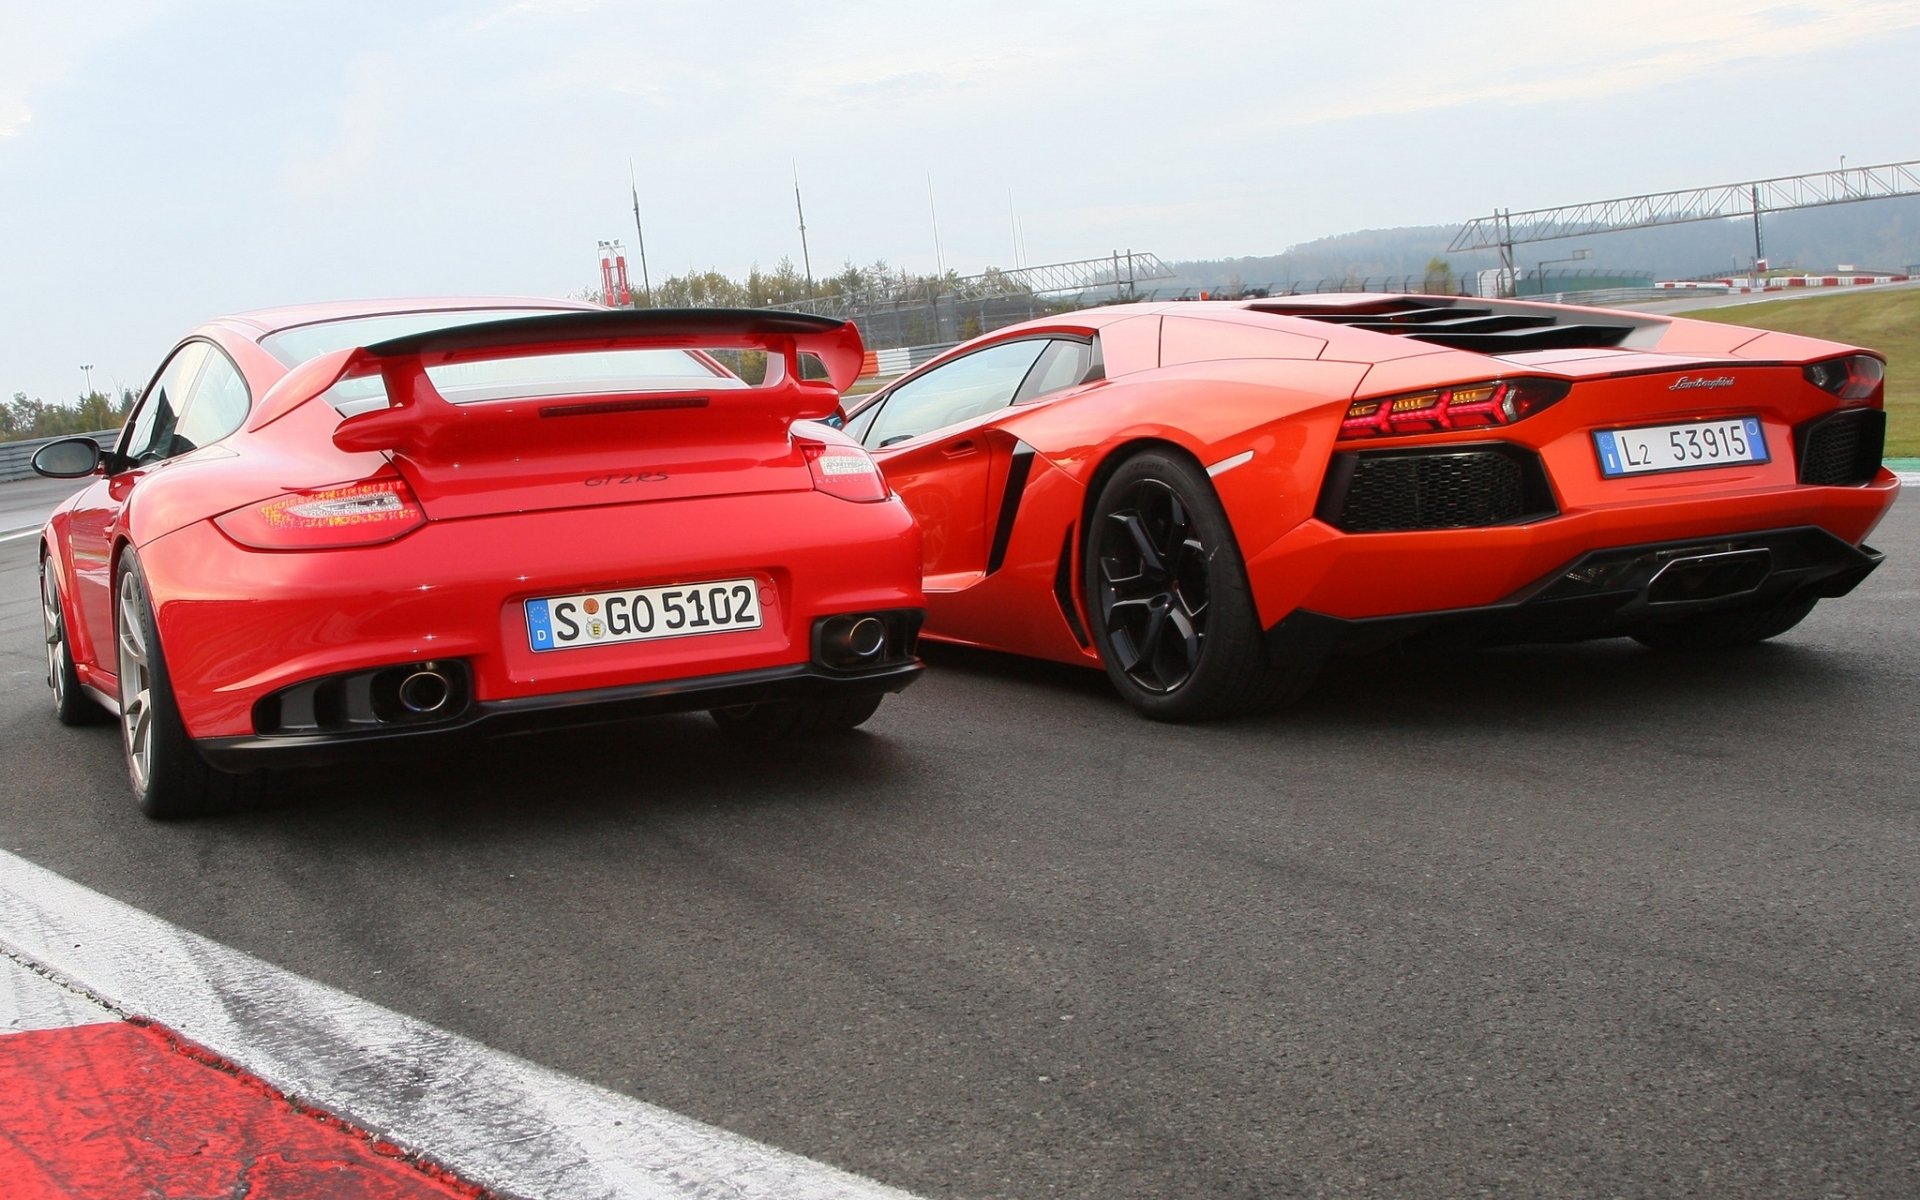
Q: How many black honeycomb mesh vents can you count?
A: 2